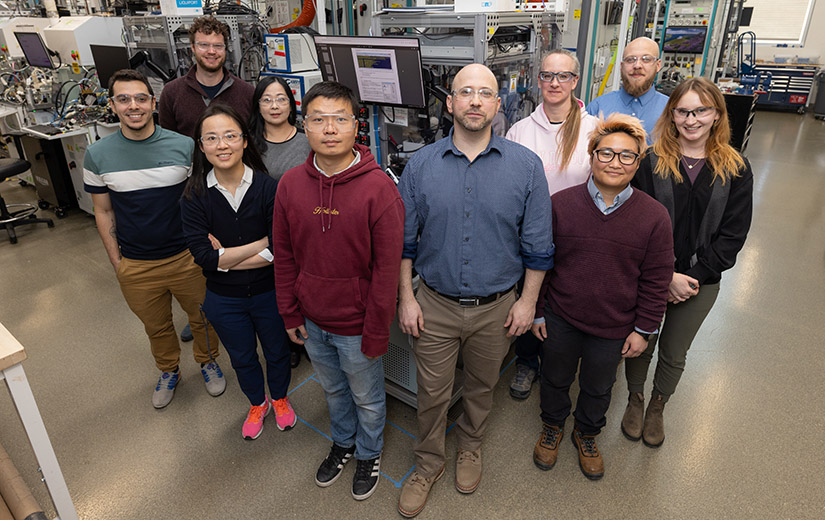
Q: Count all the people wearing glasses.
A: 10